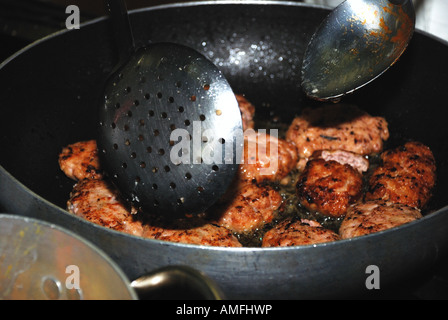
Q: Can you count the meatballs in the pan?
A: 11